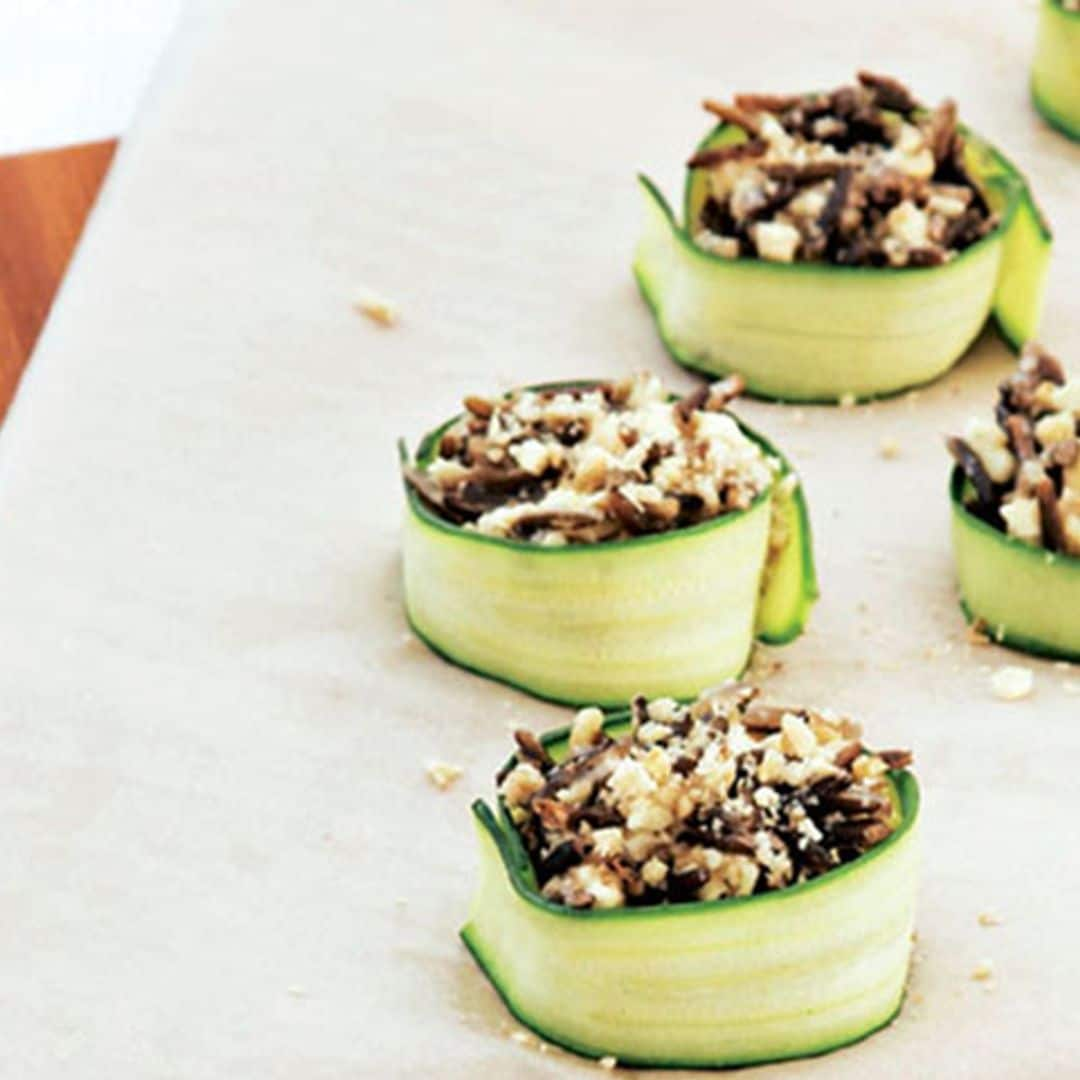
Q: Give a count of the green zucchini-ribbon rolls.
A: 5